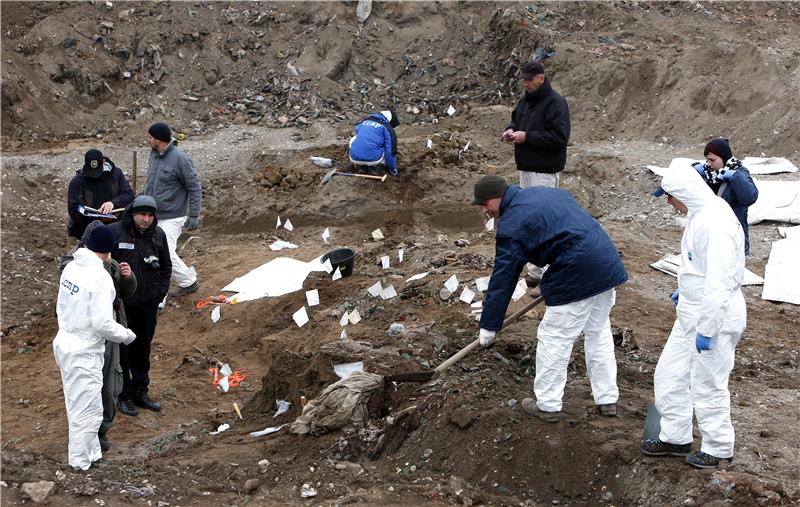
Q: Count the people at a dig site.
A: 10